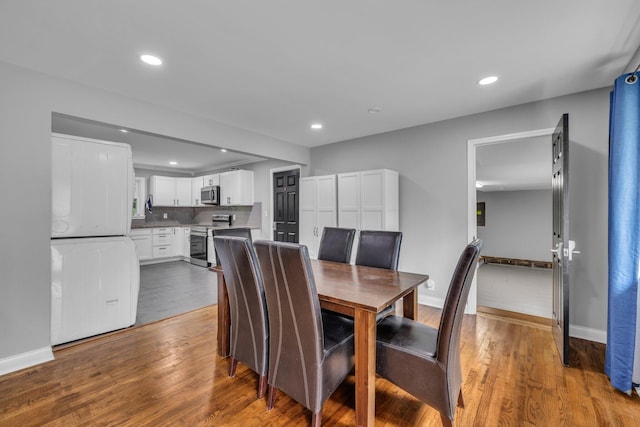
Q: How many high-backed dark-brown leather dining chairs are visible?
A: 6